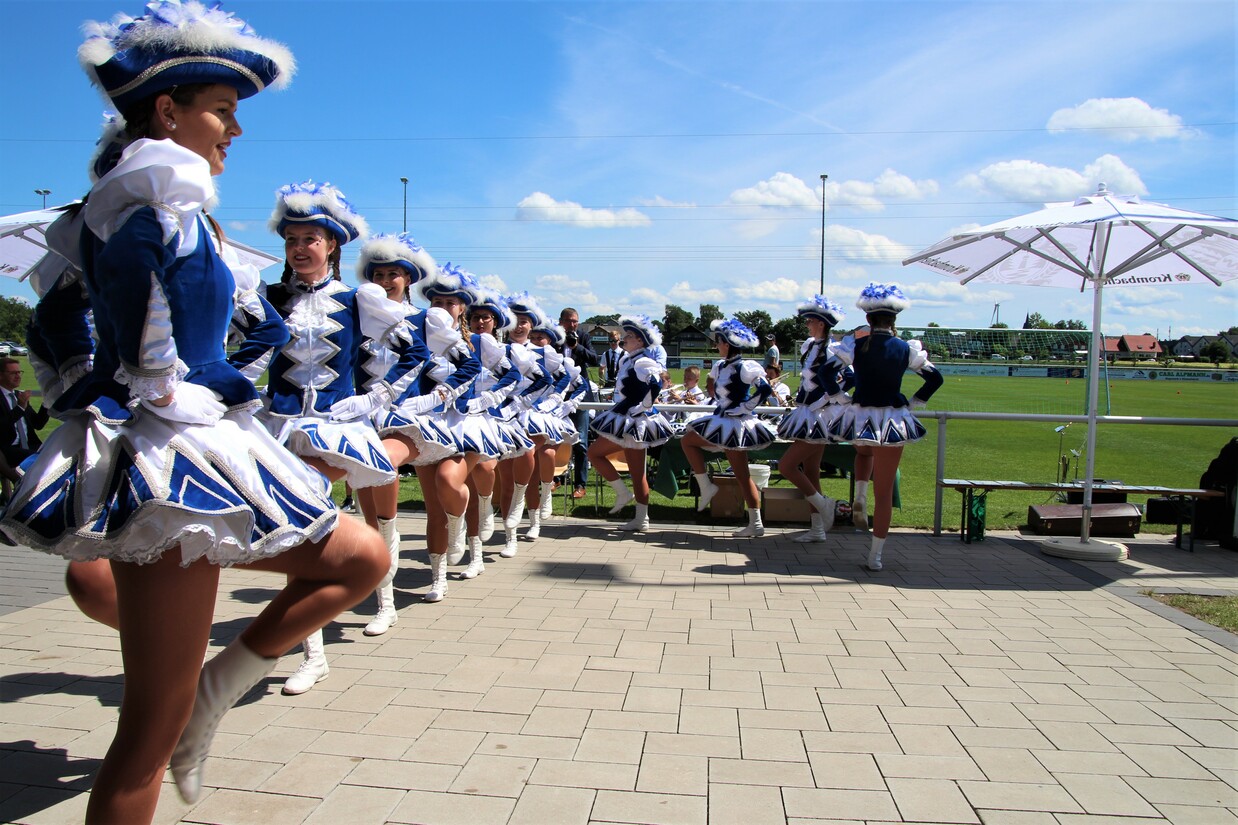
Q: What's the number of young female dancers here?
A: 12